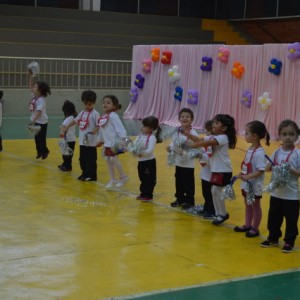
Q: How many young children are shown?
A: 11